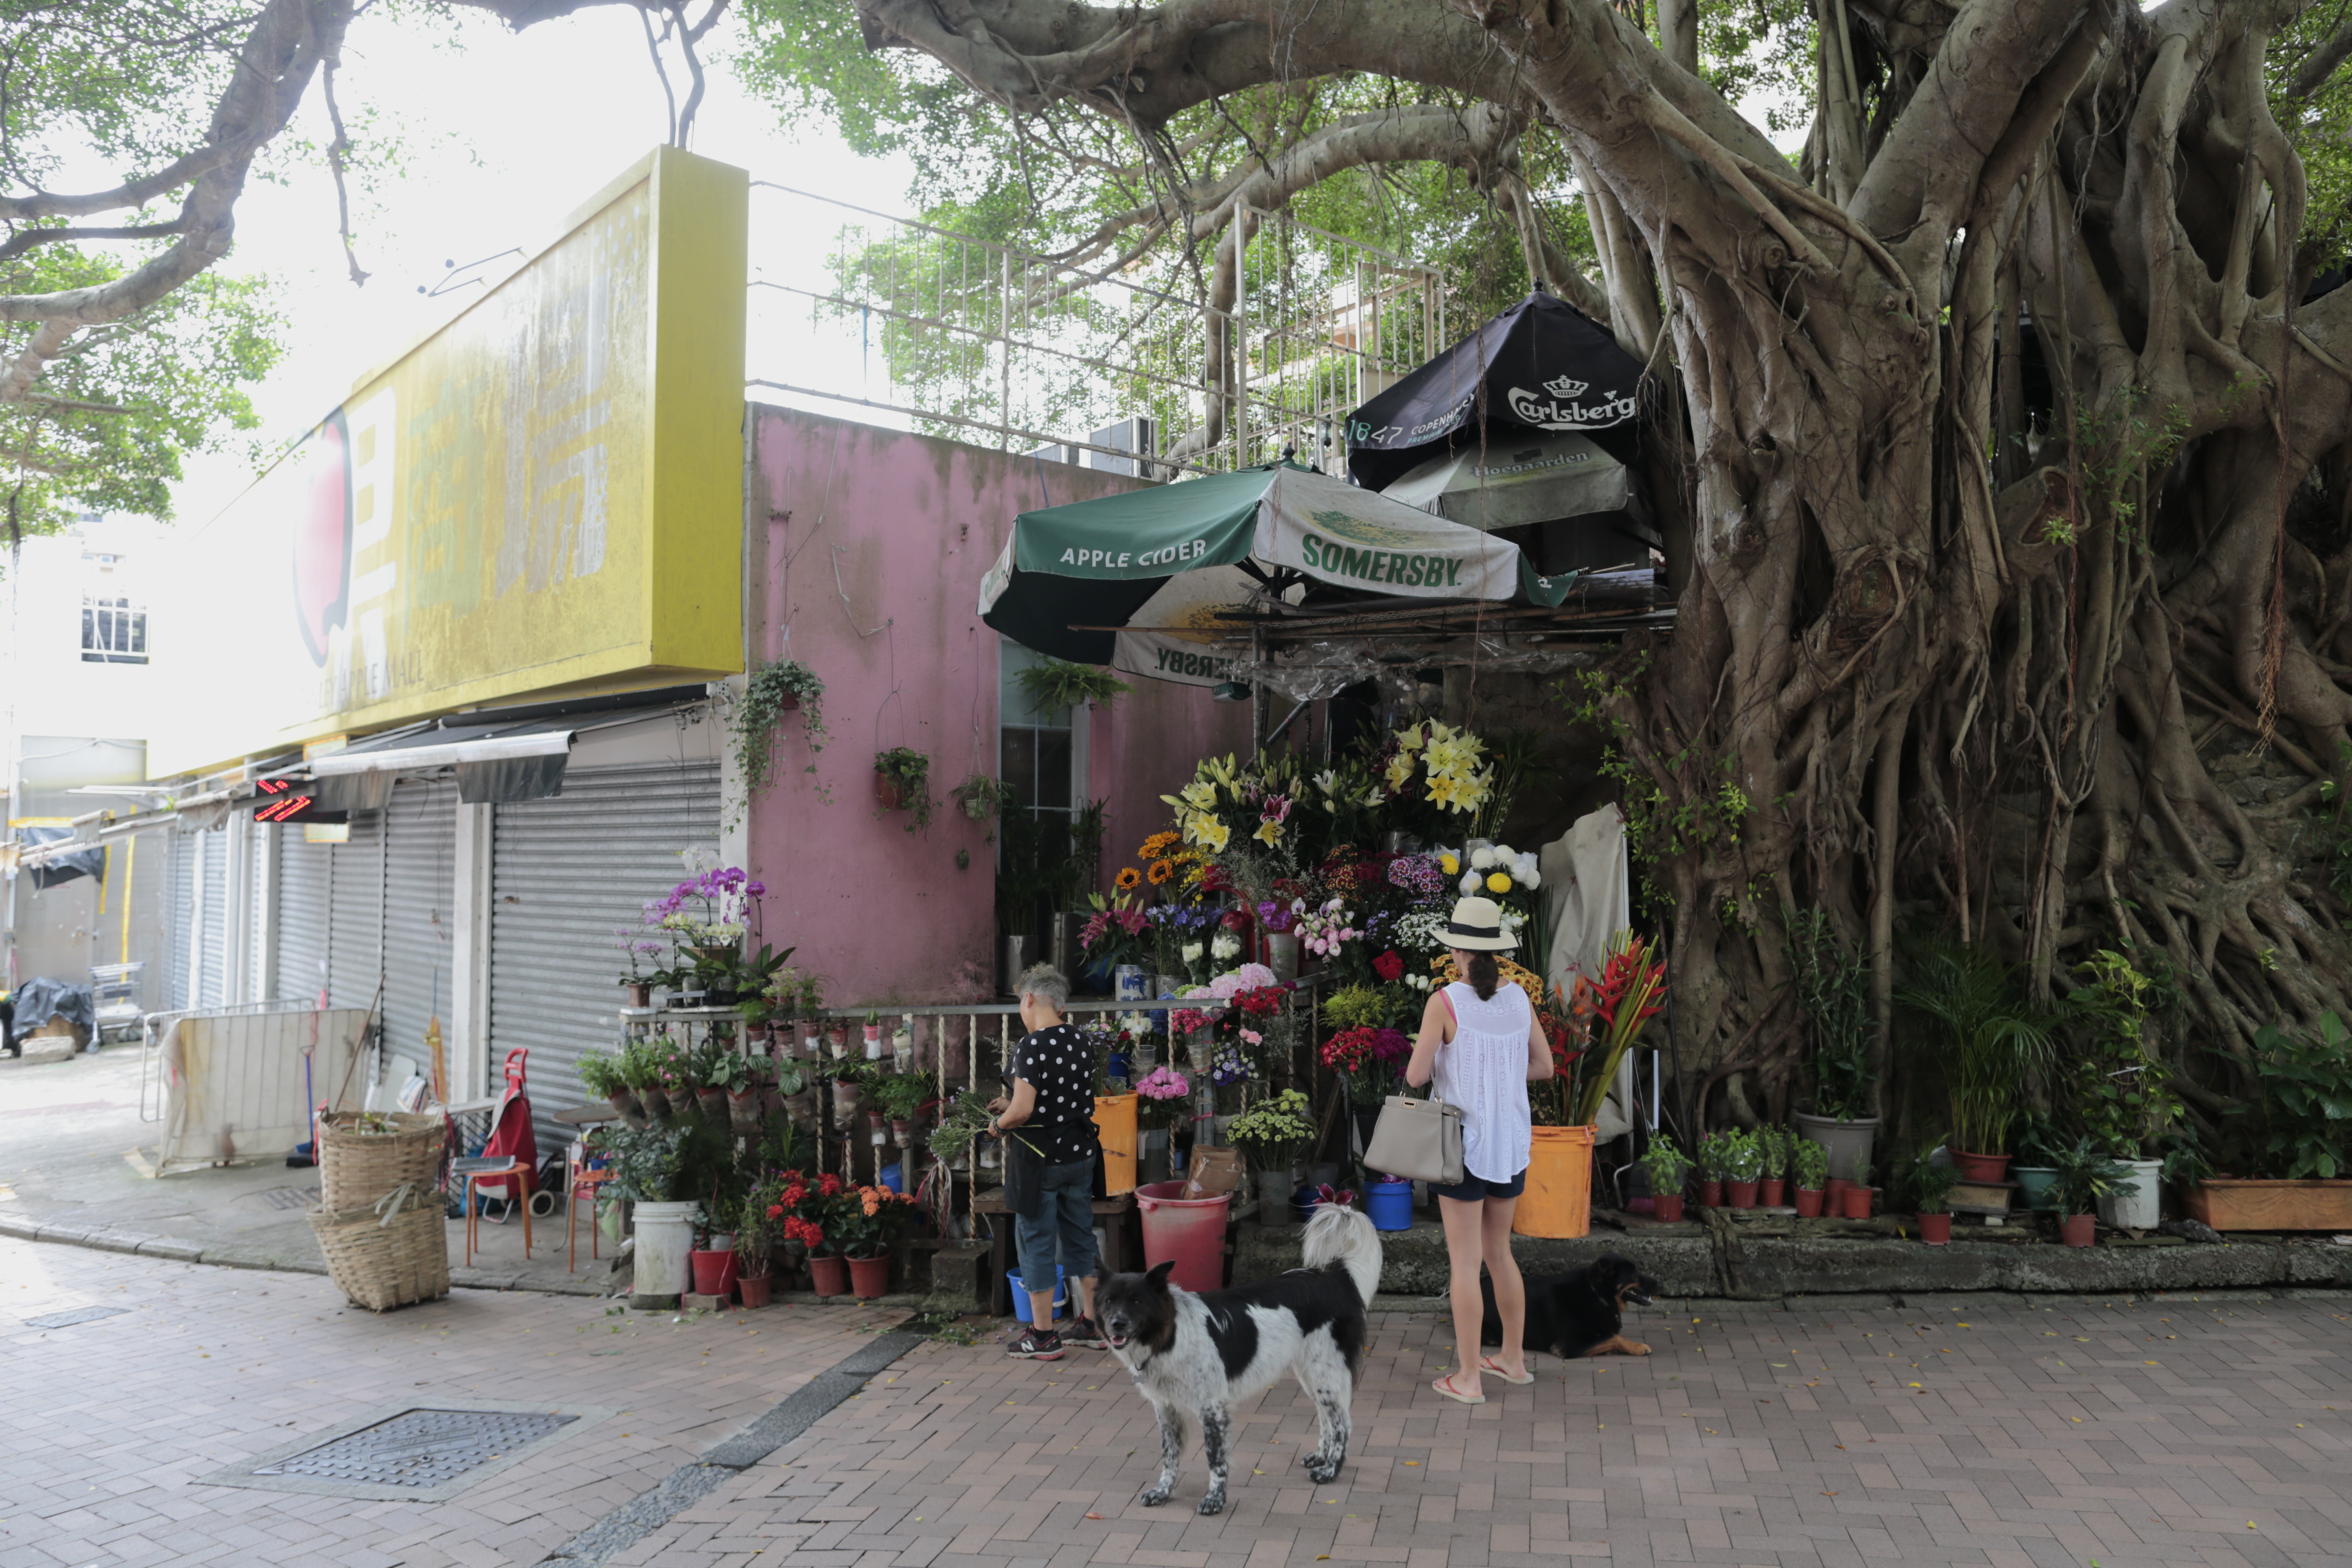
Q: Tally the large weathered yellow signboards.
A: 1